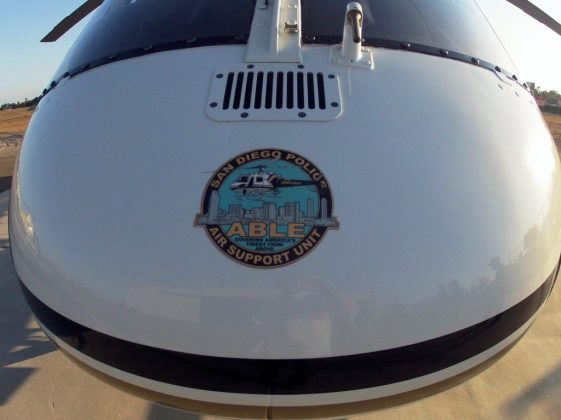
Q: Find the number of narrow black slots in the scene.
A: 10